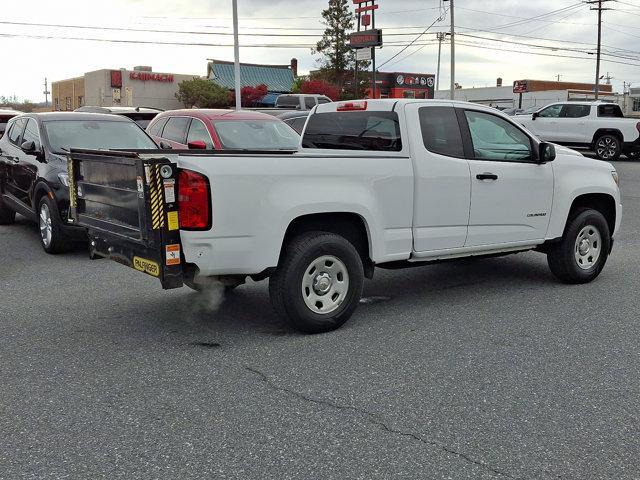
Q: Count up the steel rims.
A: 2